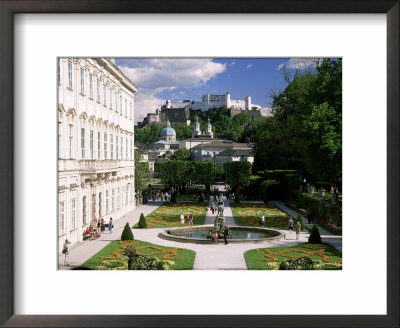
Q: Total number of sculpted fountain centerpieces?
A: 1